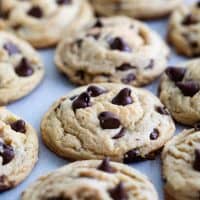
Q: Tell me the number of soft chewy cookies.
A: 10